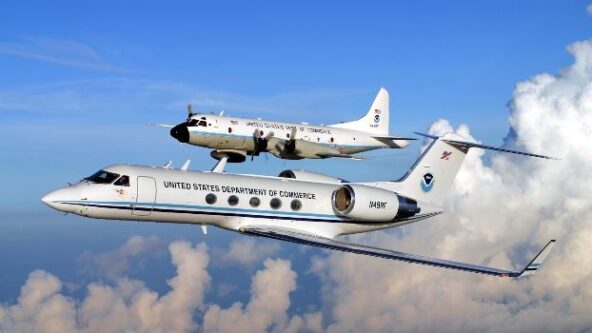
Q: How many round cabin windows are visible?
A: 5